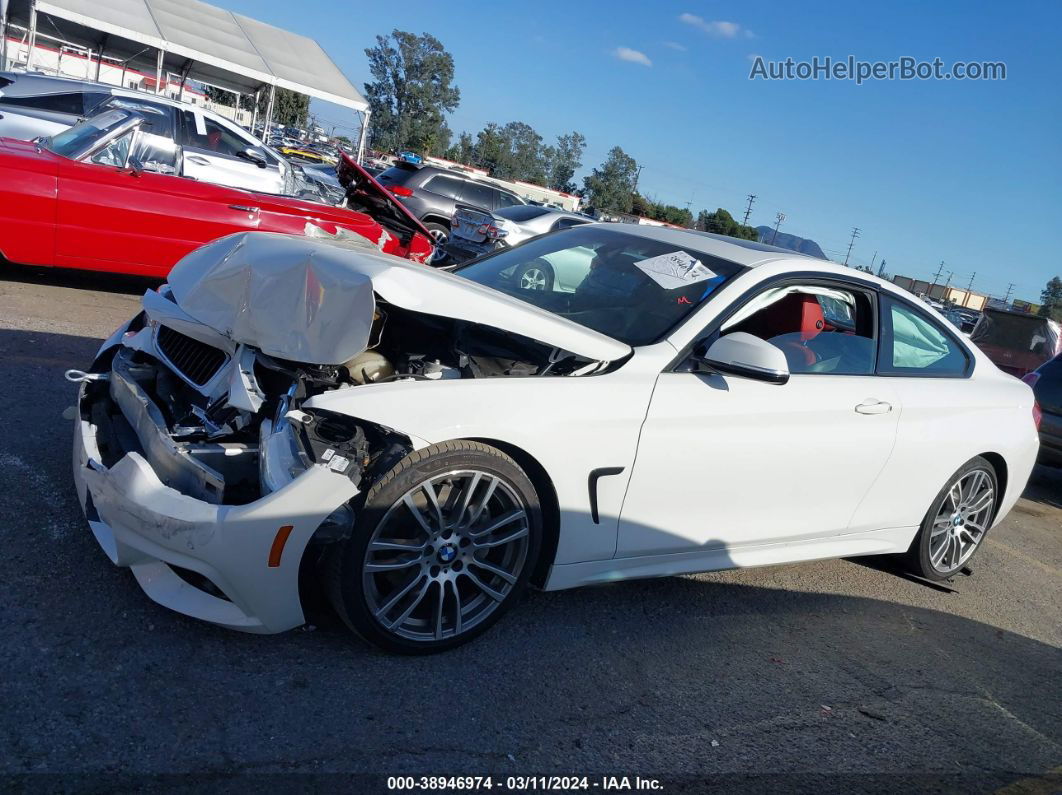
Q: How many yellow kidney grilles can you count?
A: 0